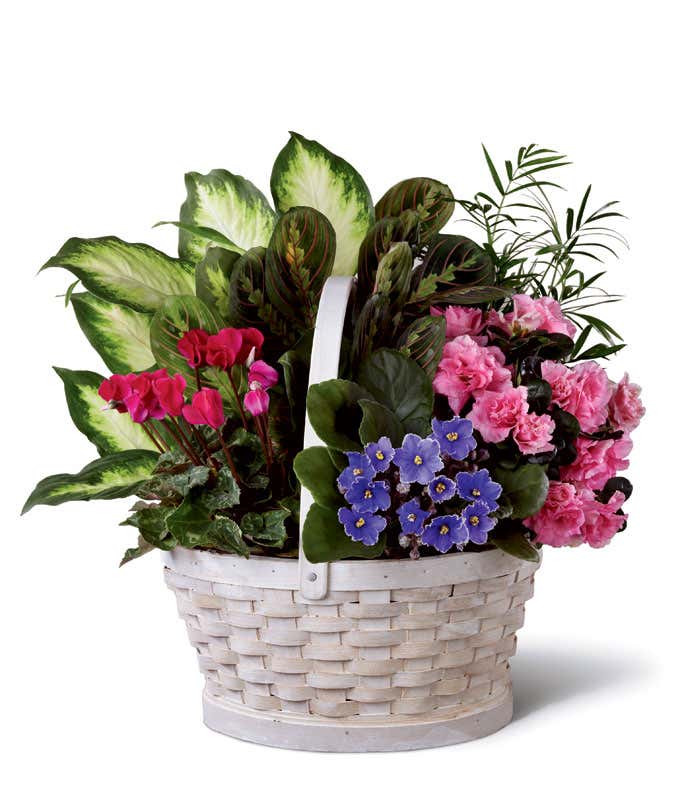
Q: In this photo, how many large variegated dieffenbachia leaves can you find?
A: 6